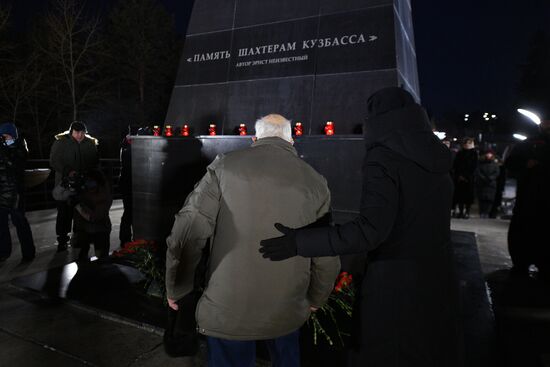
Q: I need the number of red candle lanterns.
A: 7